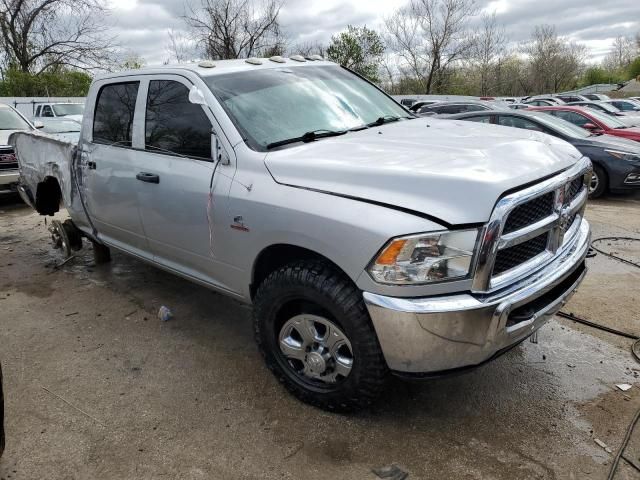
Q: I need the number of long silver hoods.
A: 1